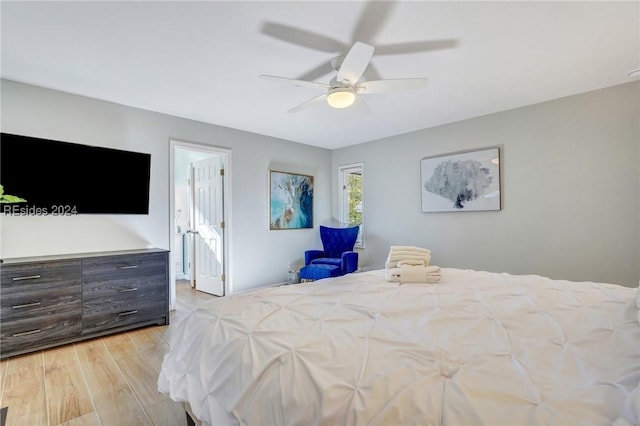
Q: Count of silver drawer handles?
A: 6